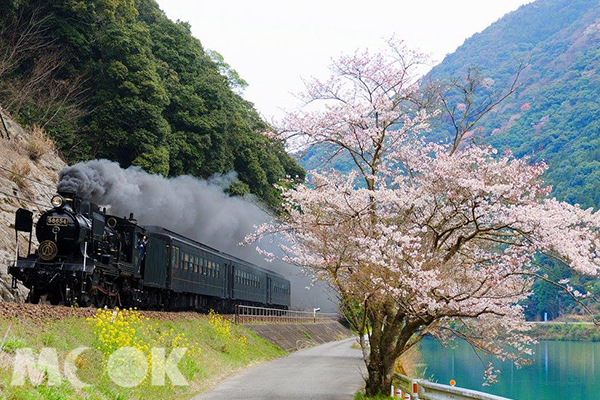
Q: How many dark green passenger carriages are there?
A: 3